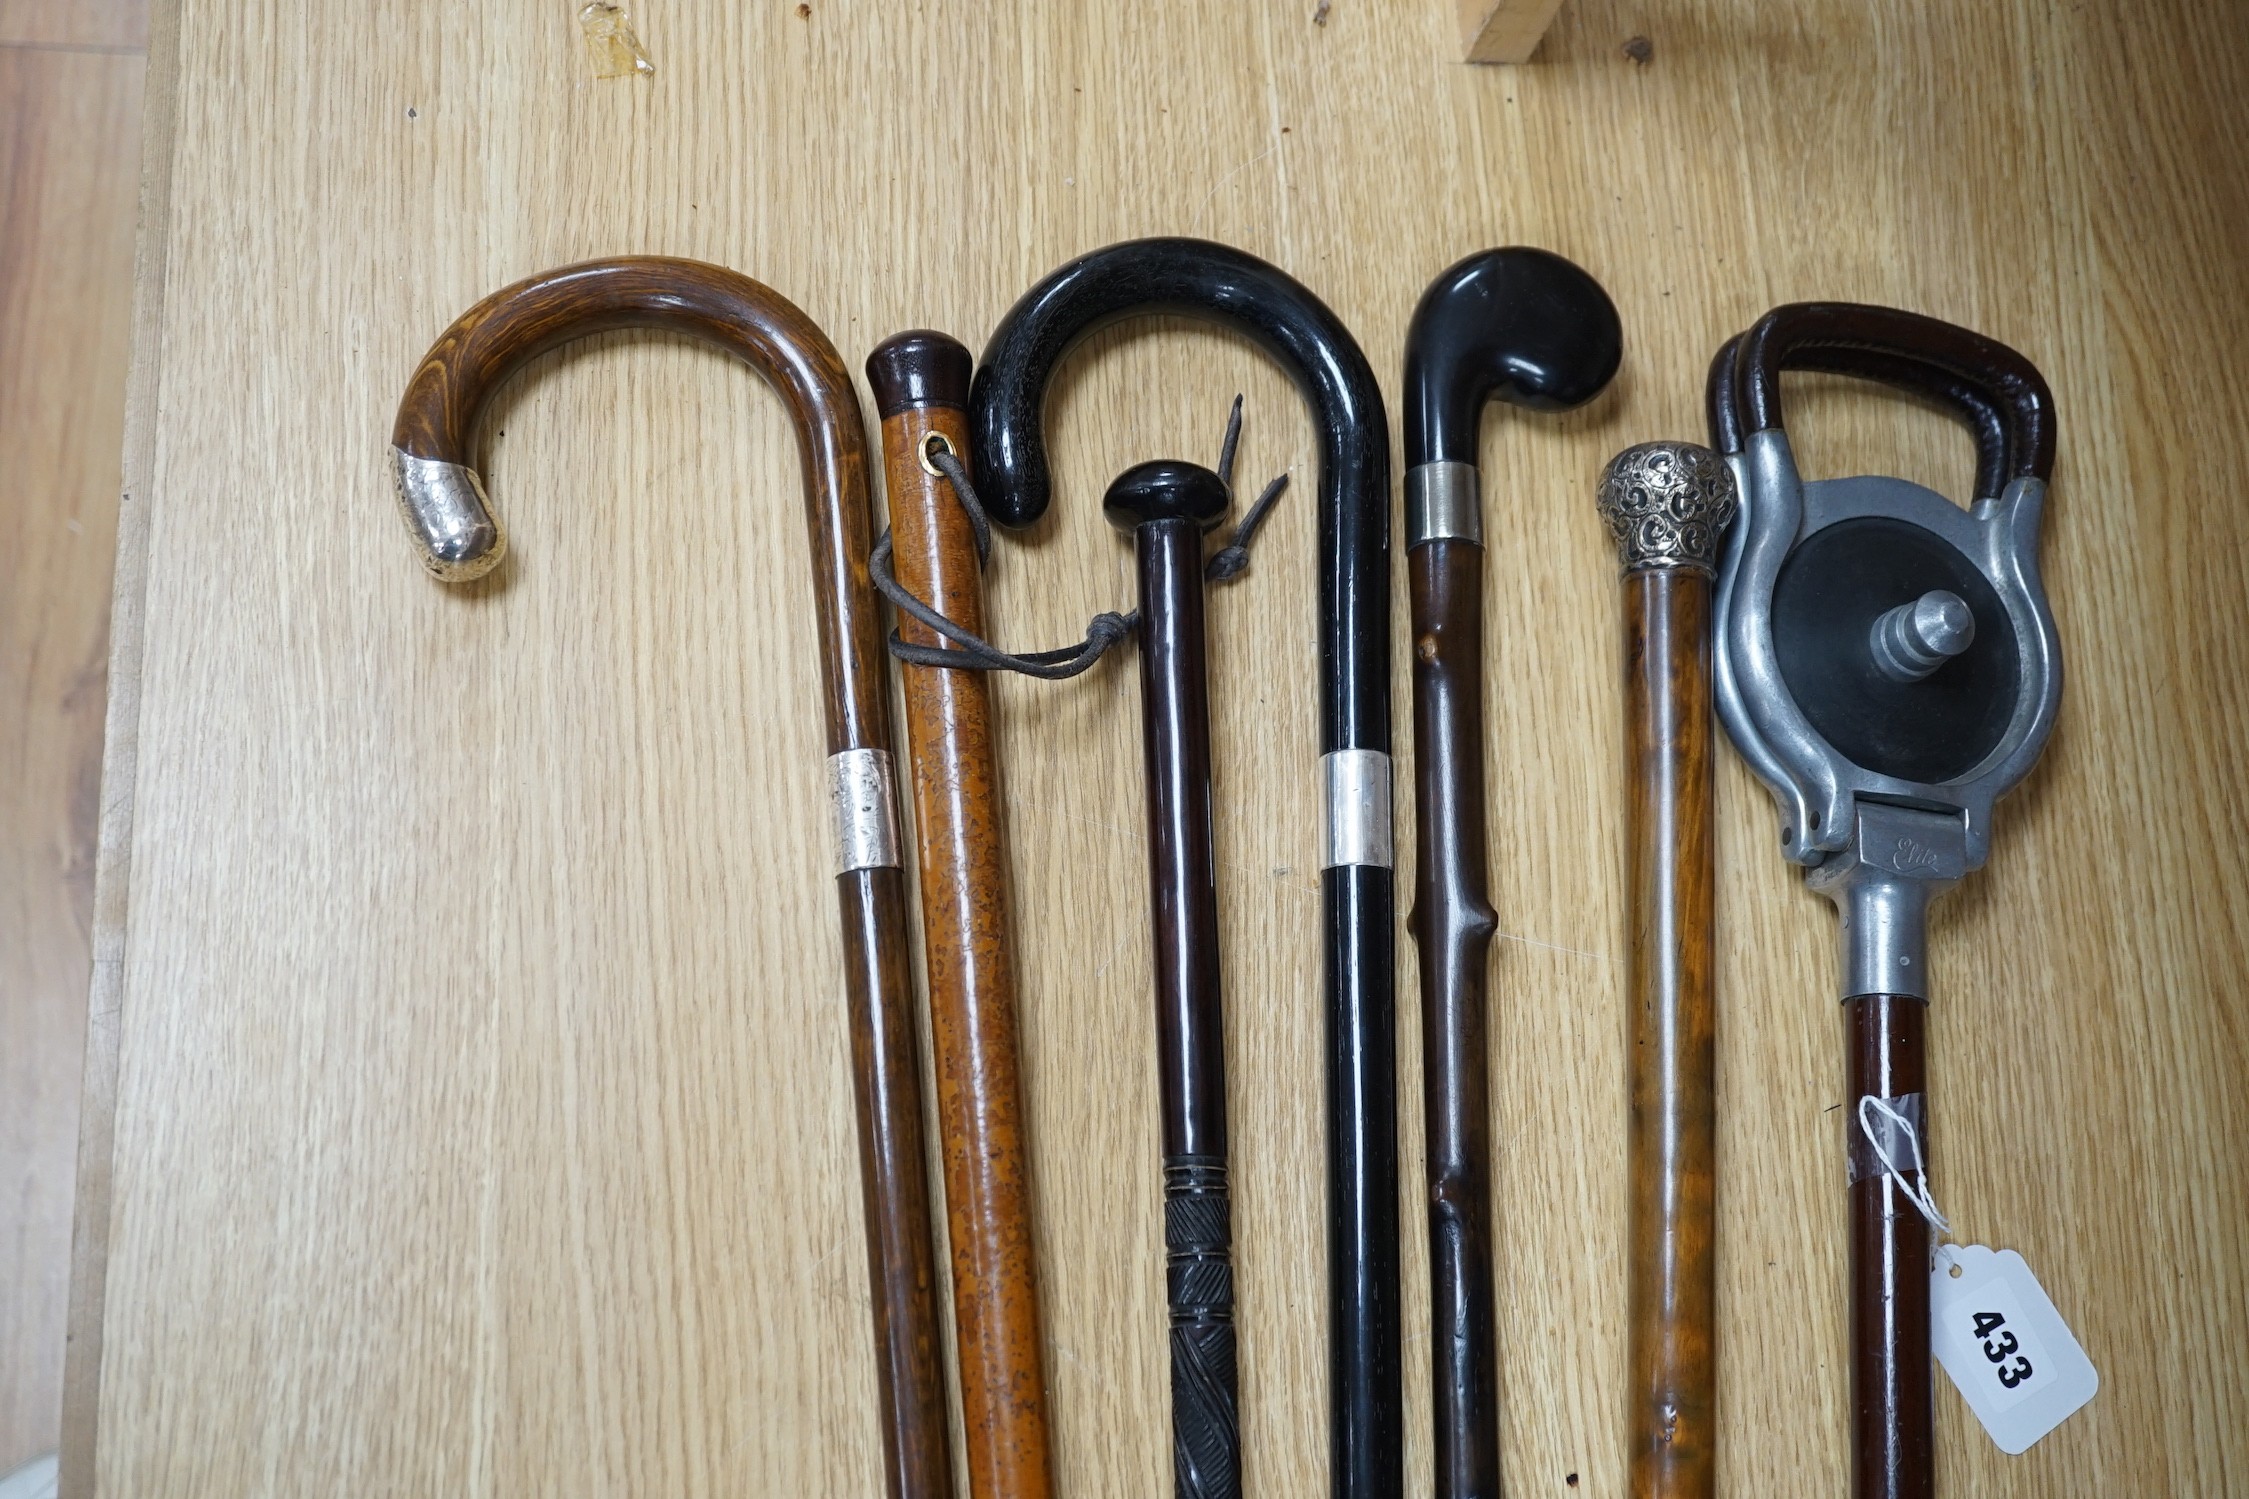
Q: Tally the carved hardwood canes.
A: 1